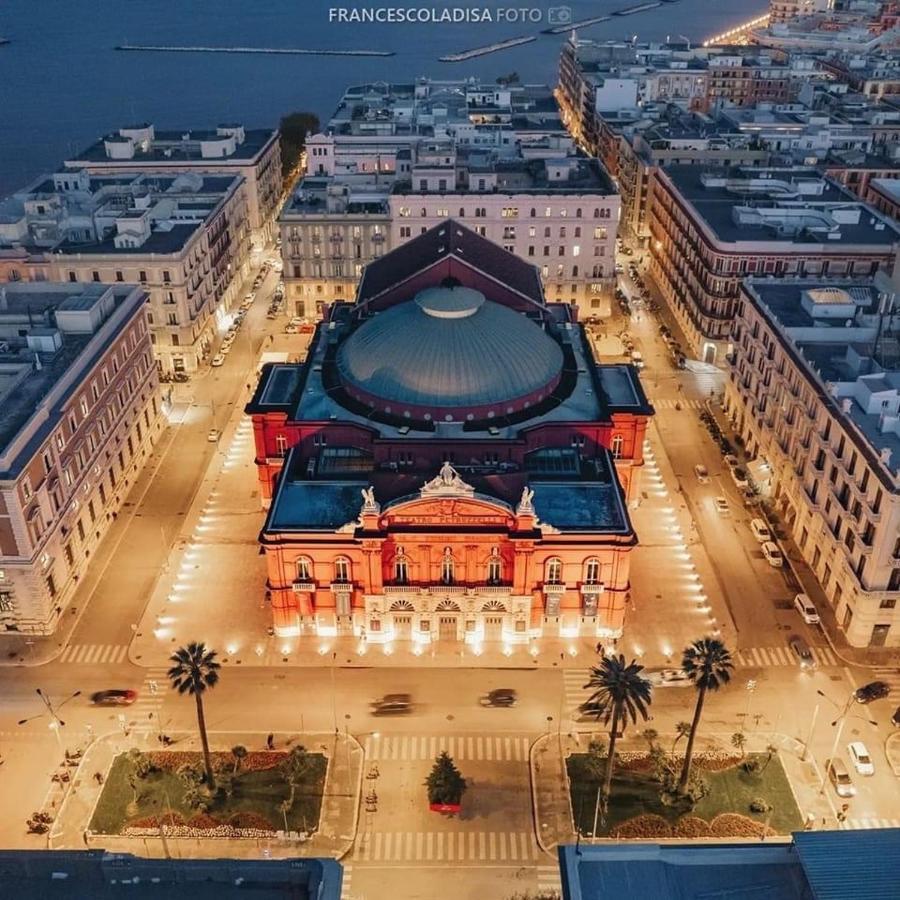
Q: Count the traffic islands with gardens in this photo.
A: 2